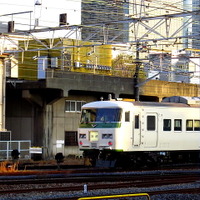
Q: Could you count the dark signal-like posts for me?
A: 2